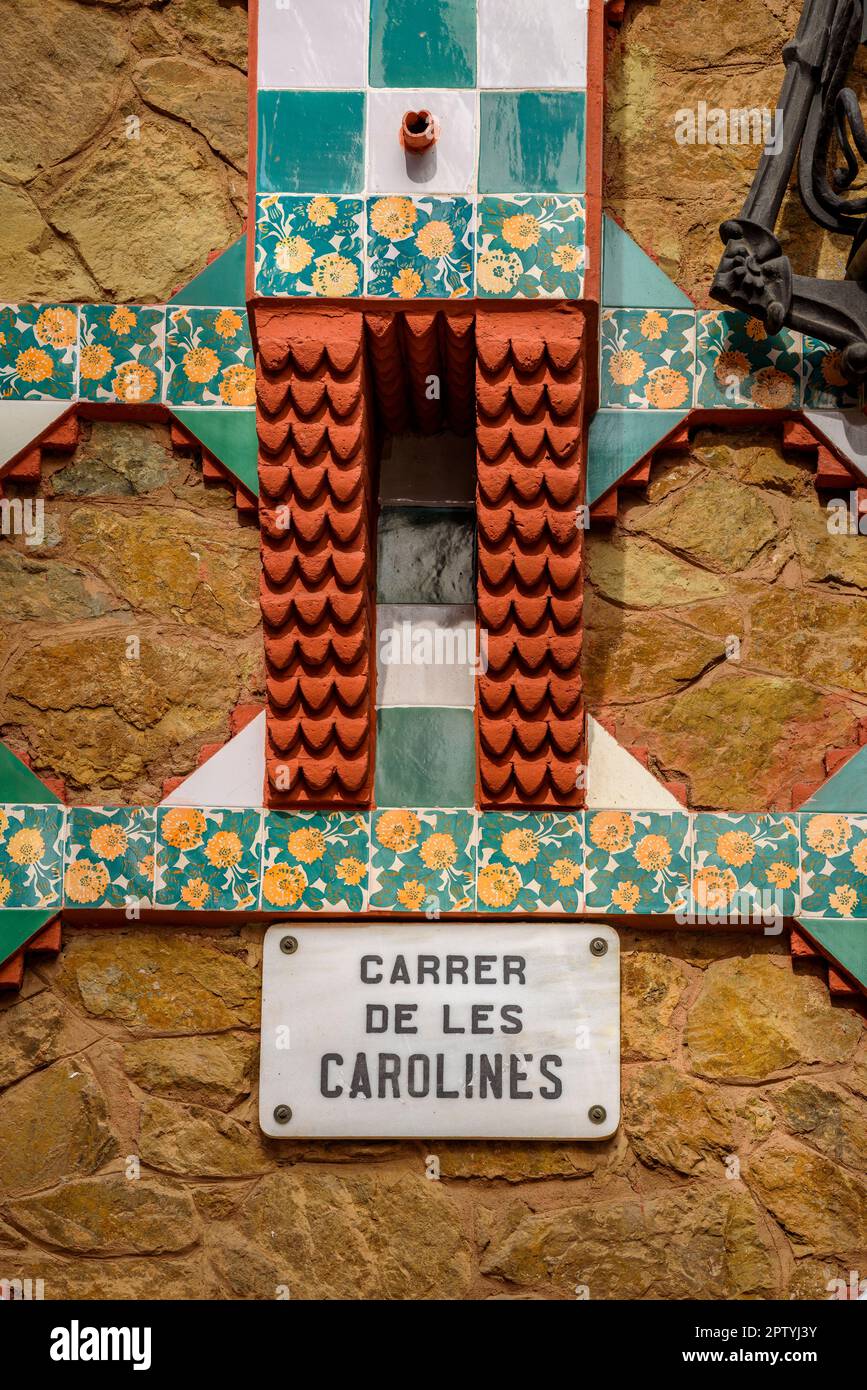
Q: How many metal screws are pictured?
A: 4